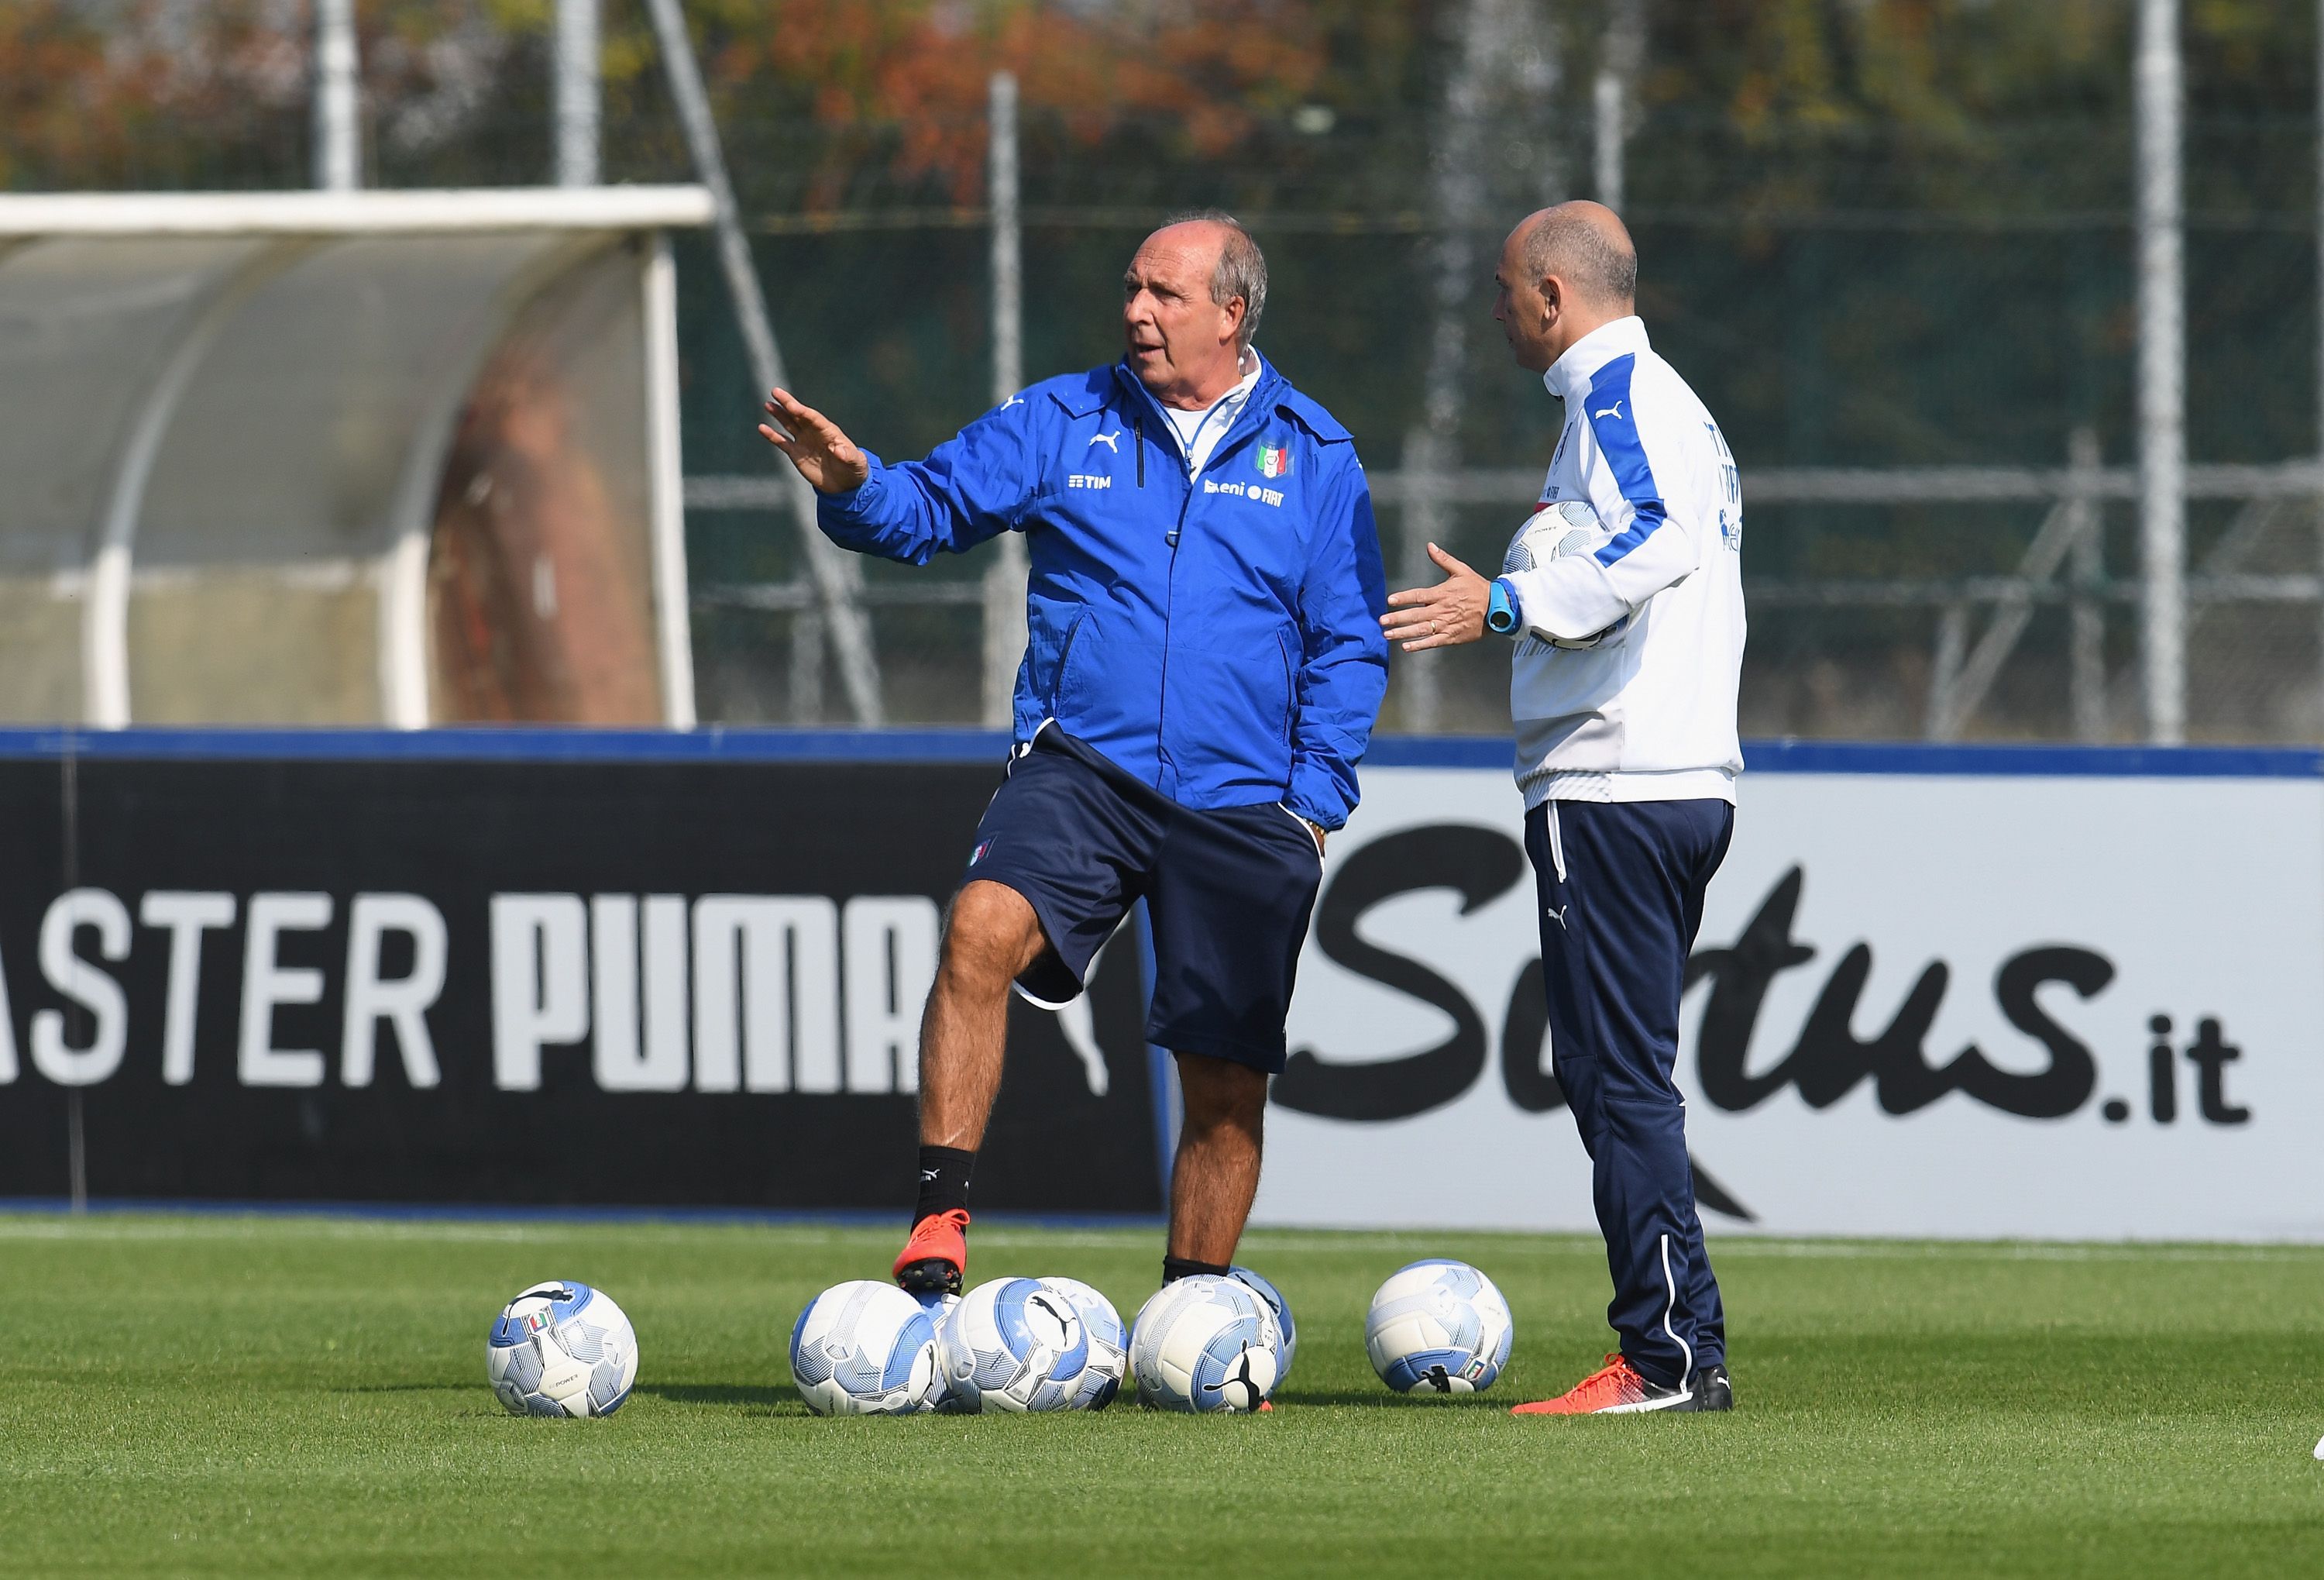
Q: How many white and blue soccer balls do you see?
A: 9